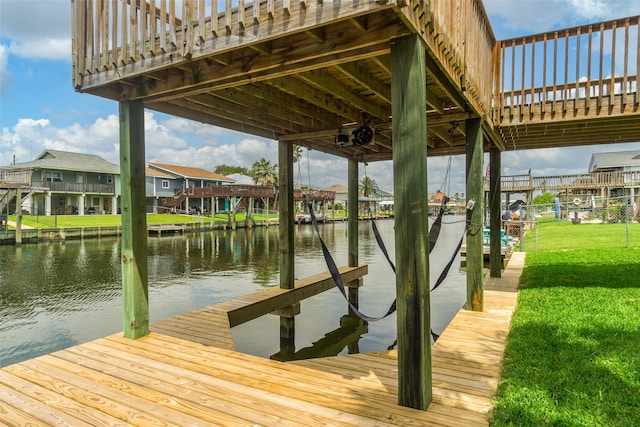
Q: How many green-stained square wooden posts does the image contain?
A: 6